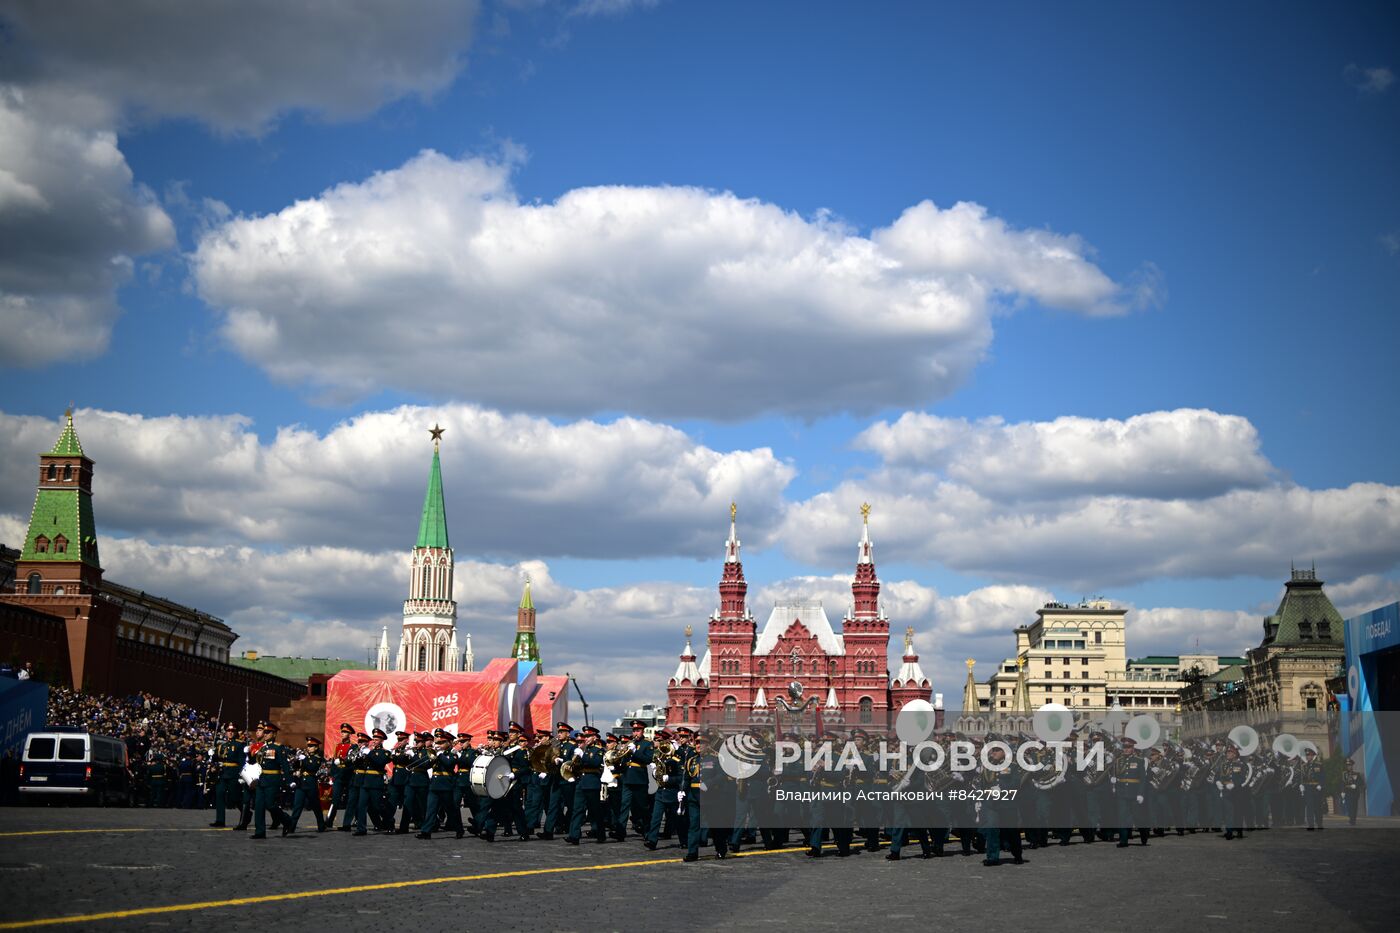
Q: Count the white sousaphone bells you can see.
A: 6